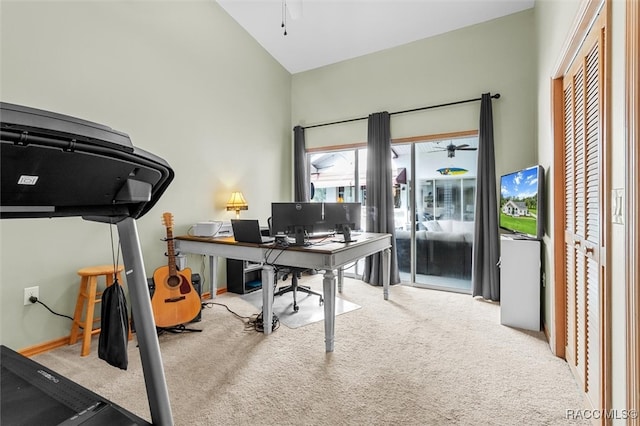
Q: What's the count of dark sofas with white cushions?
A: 1